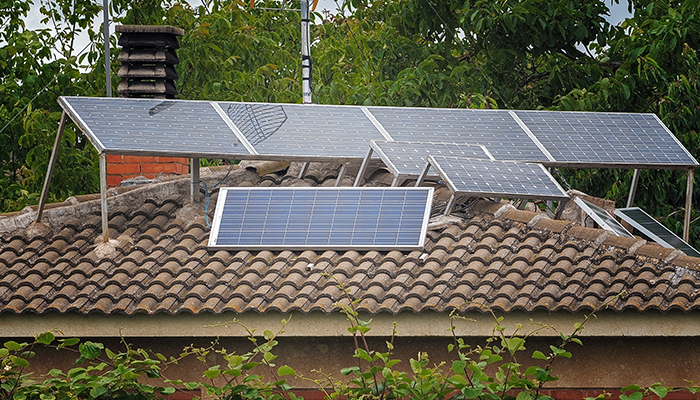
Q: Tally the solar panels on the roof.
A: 9